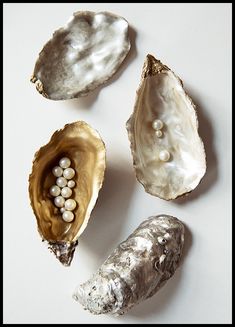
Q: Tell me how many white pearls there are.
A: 14